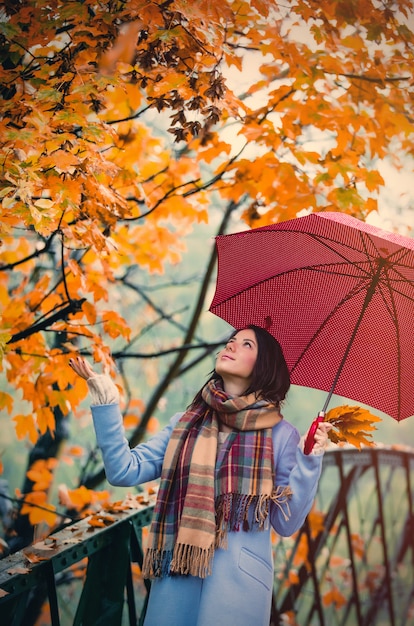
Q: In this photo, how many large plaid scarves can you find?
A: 1